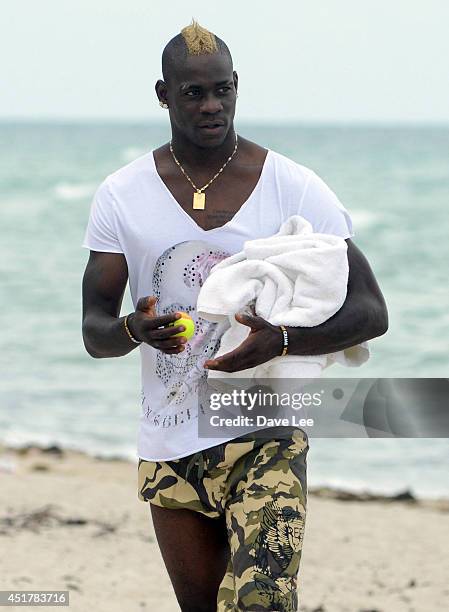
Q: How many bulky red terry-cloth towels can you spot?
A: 0